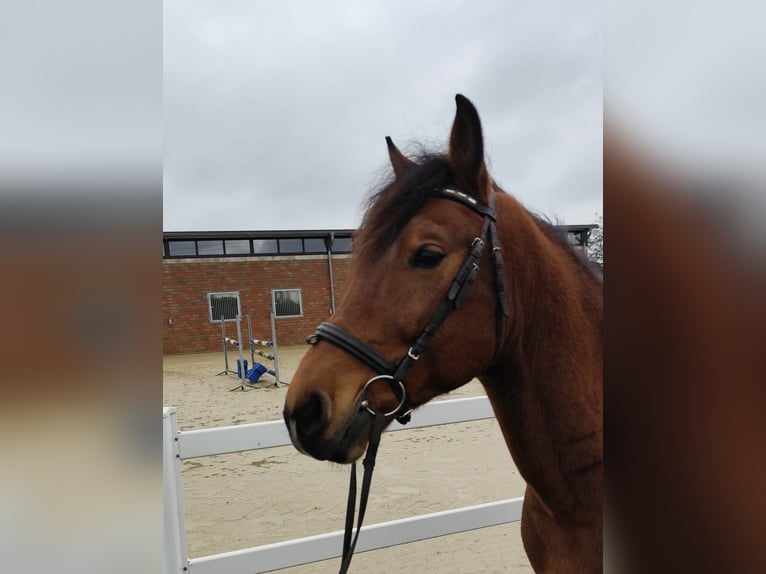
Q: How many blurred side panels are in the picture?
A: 2